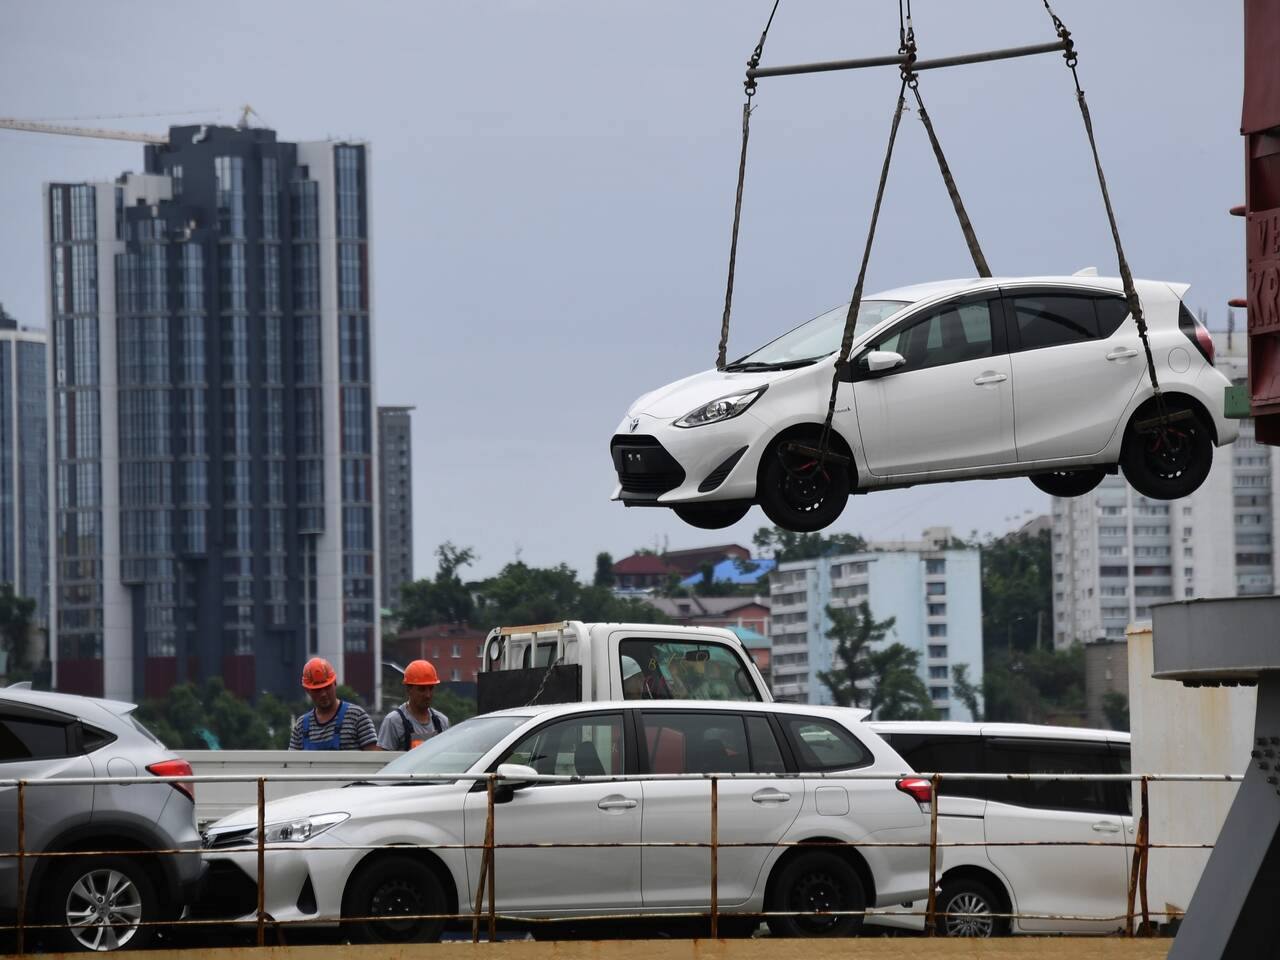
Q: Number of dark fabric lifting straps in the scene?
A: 4